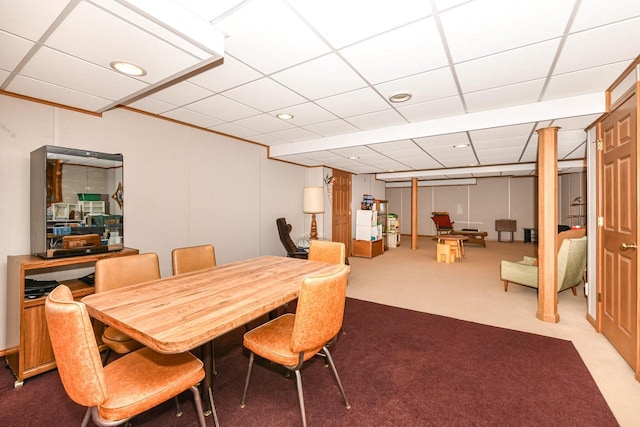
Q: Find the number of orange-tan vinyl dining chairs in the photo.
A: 5